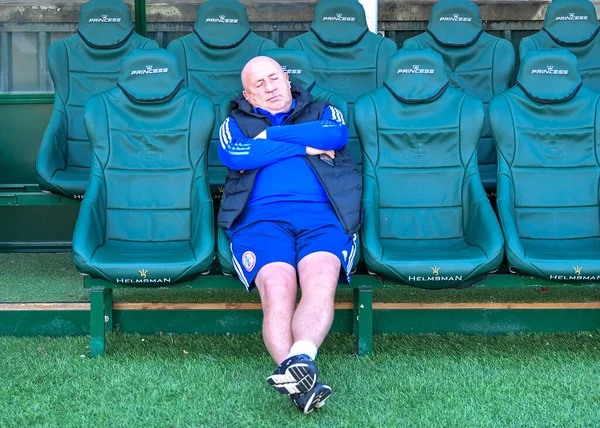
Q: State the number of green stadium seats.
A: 9